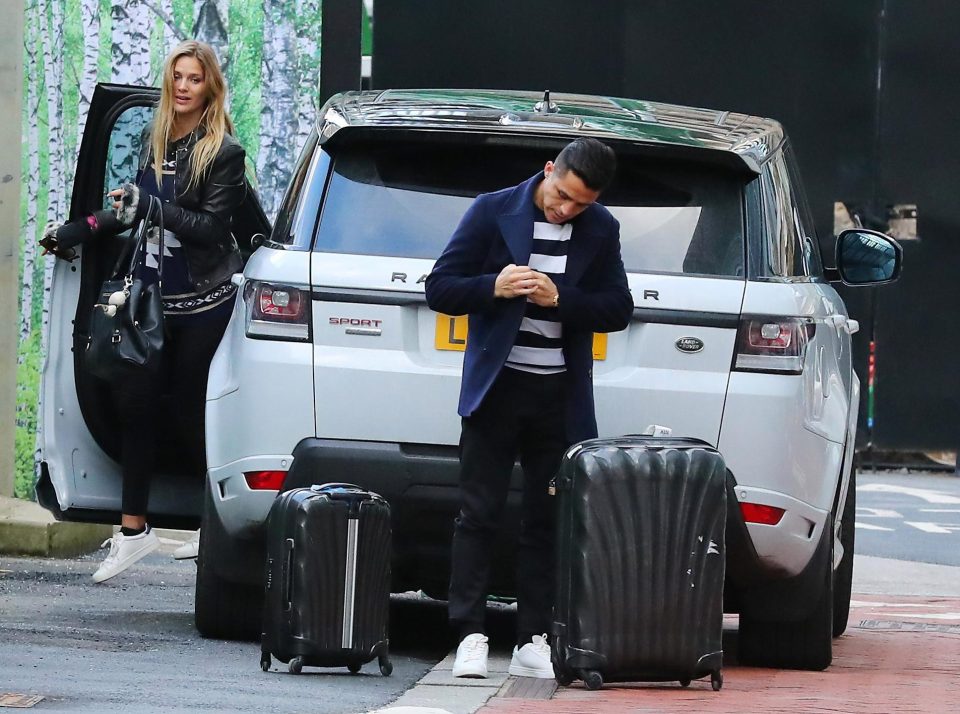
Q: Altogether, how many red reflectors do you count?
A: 2